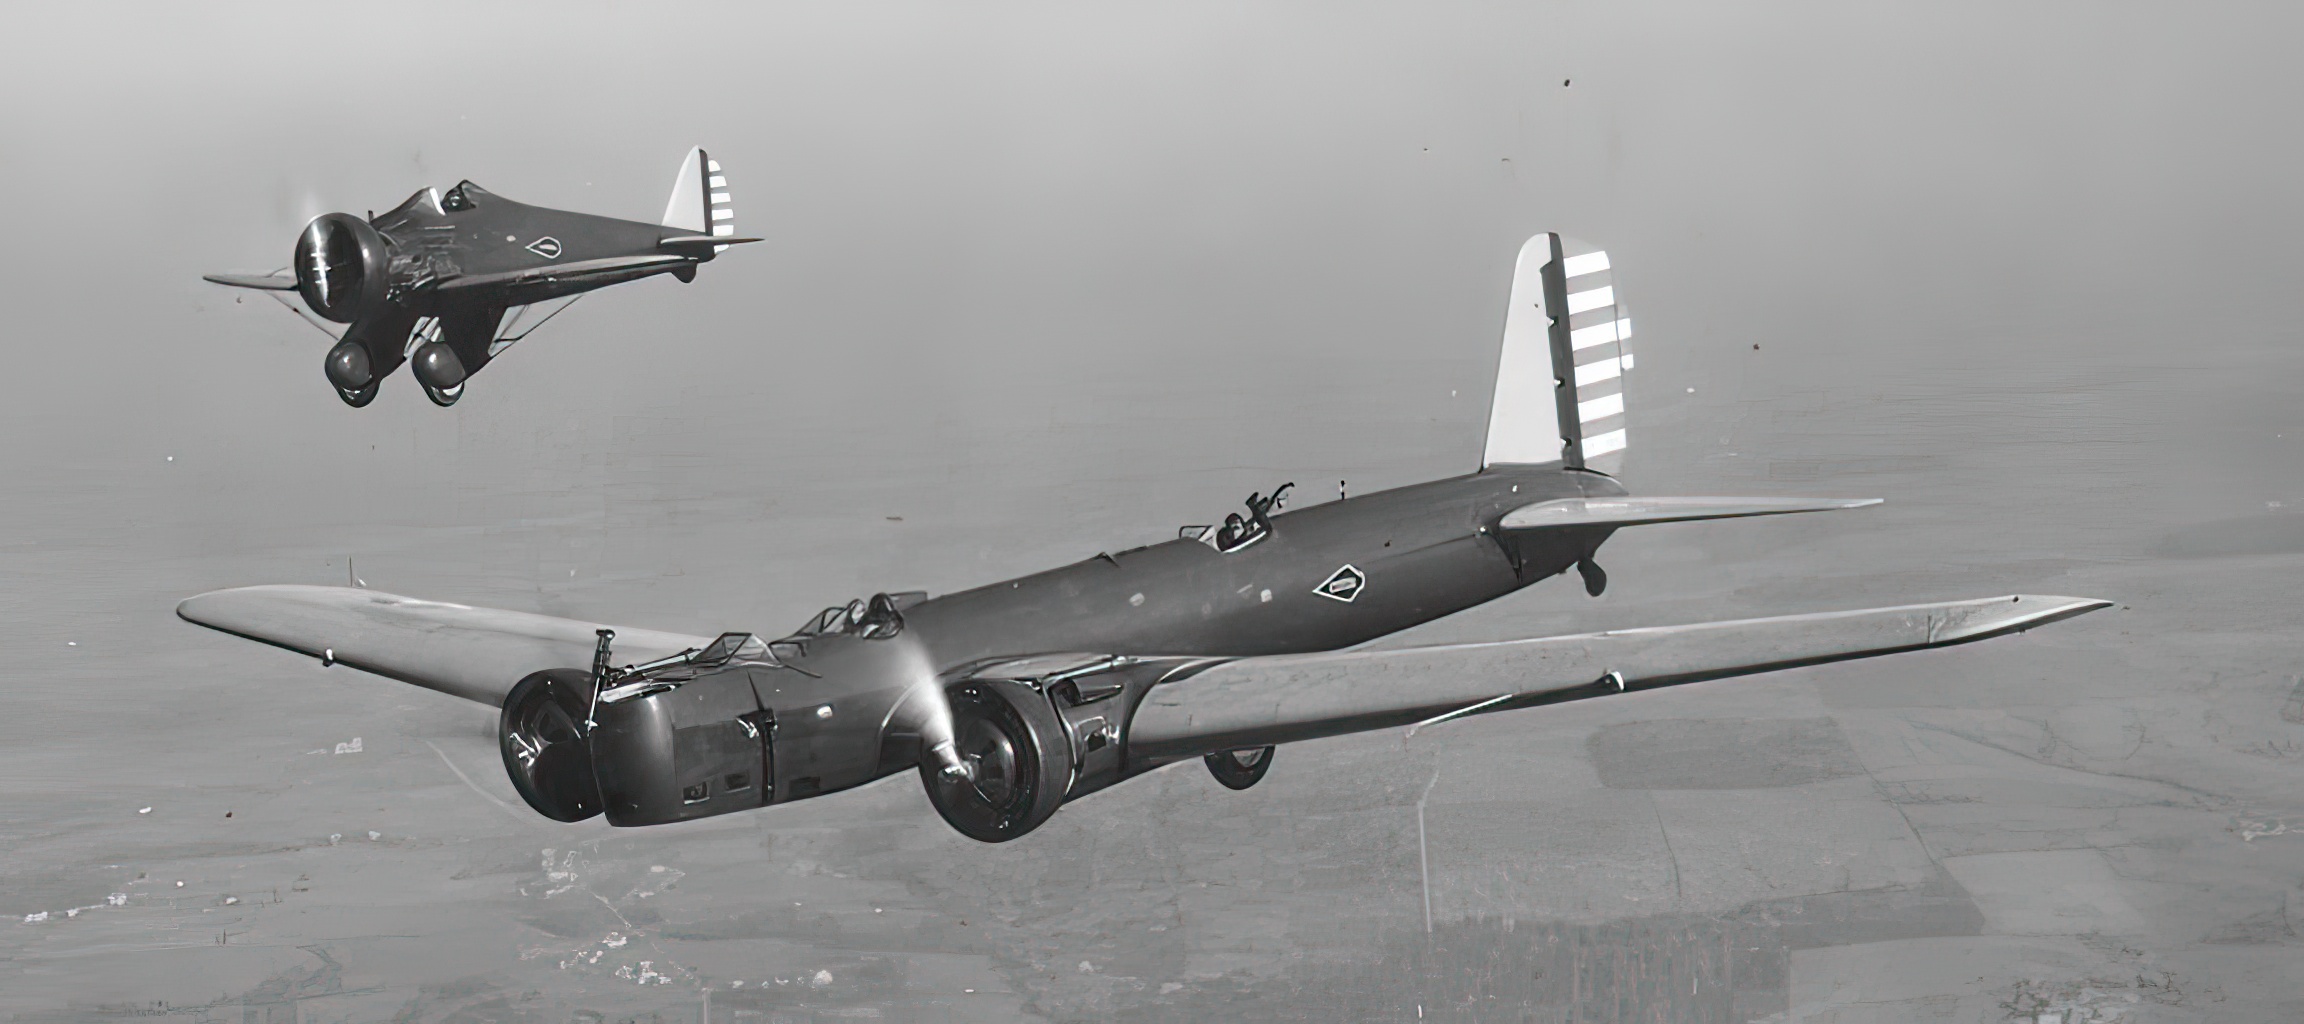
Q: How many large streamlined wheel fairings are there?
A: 2